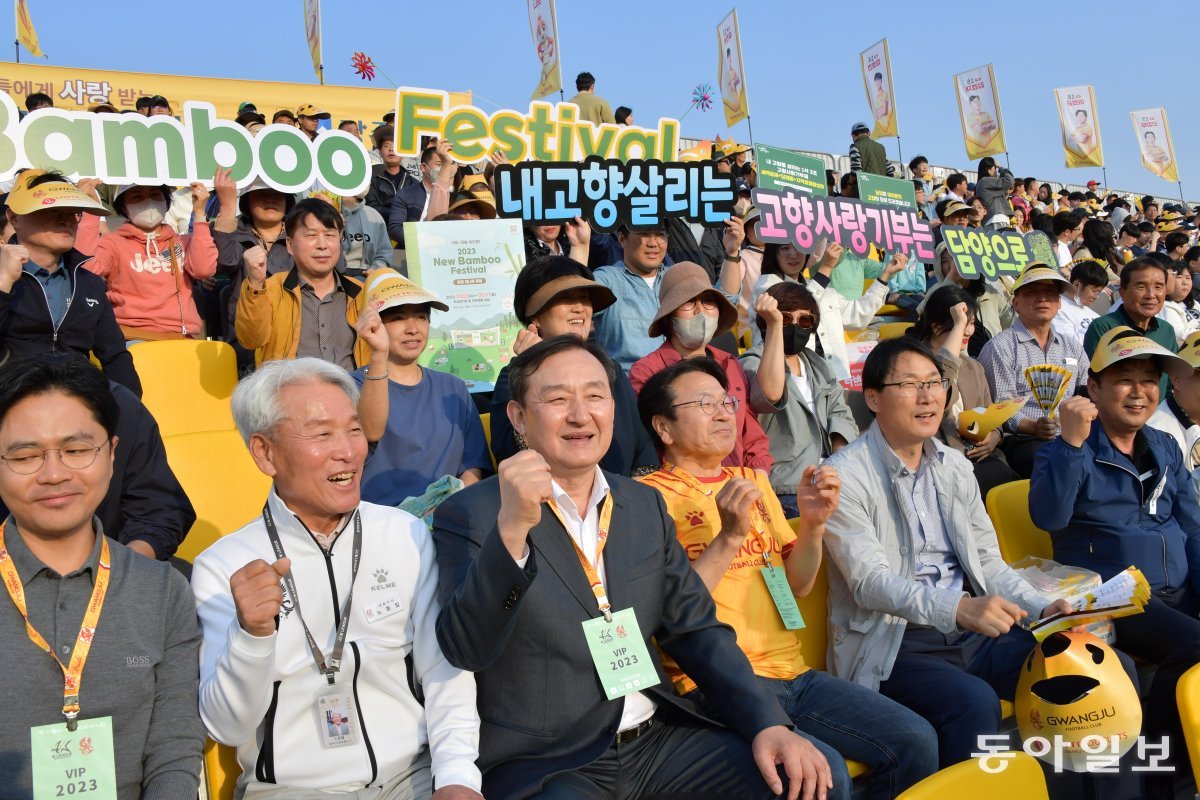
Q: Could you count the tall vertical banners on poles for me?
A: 8